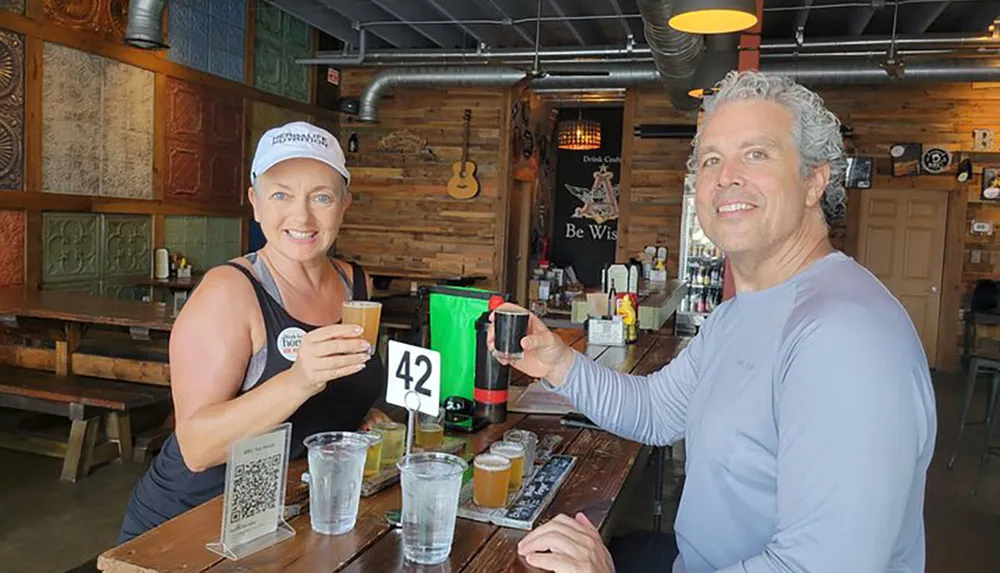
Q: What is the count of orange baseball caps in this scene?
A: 0